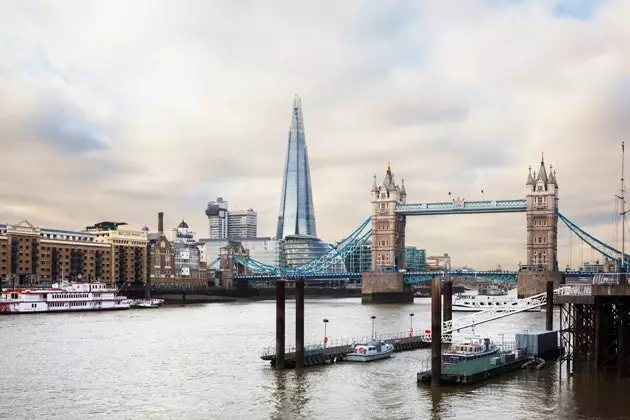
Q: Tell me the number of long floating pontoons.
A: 2